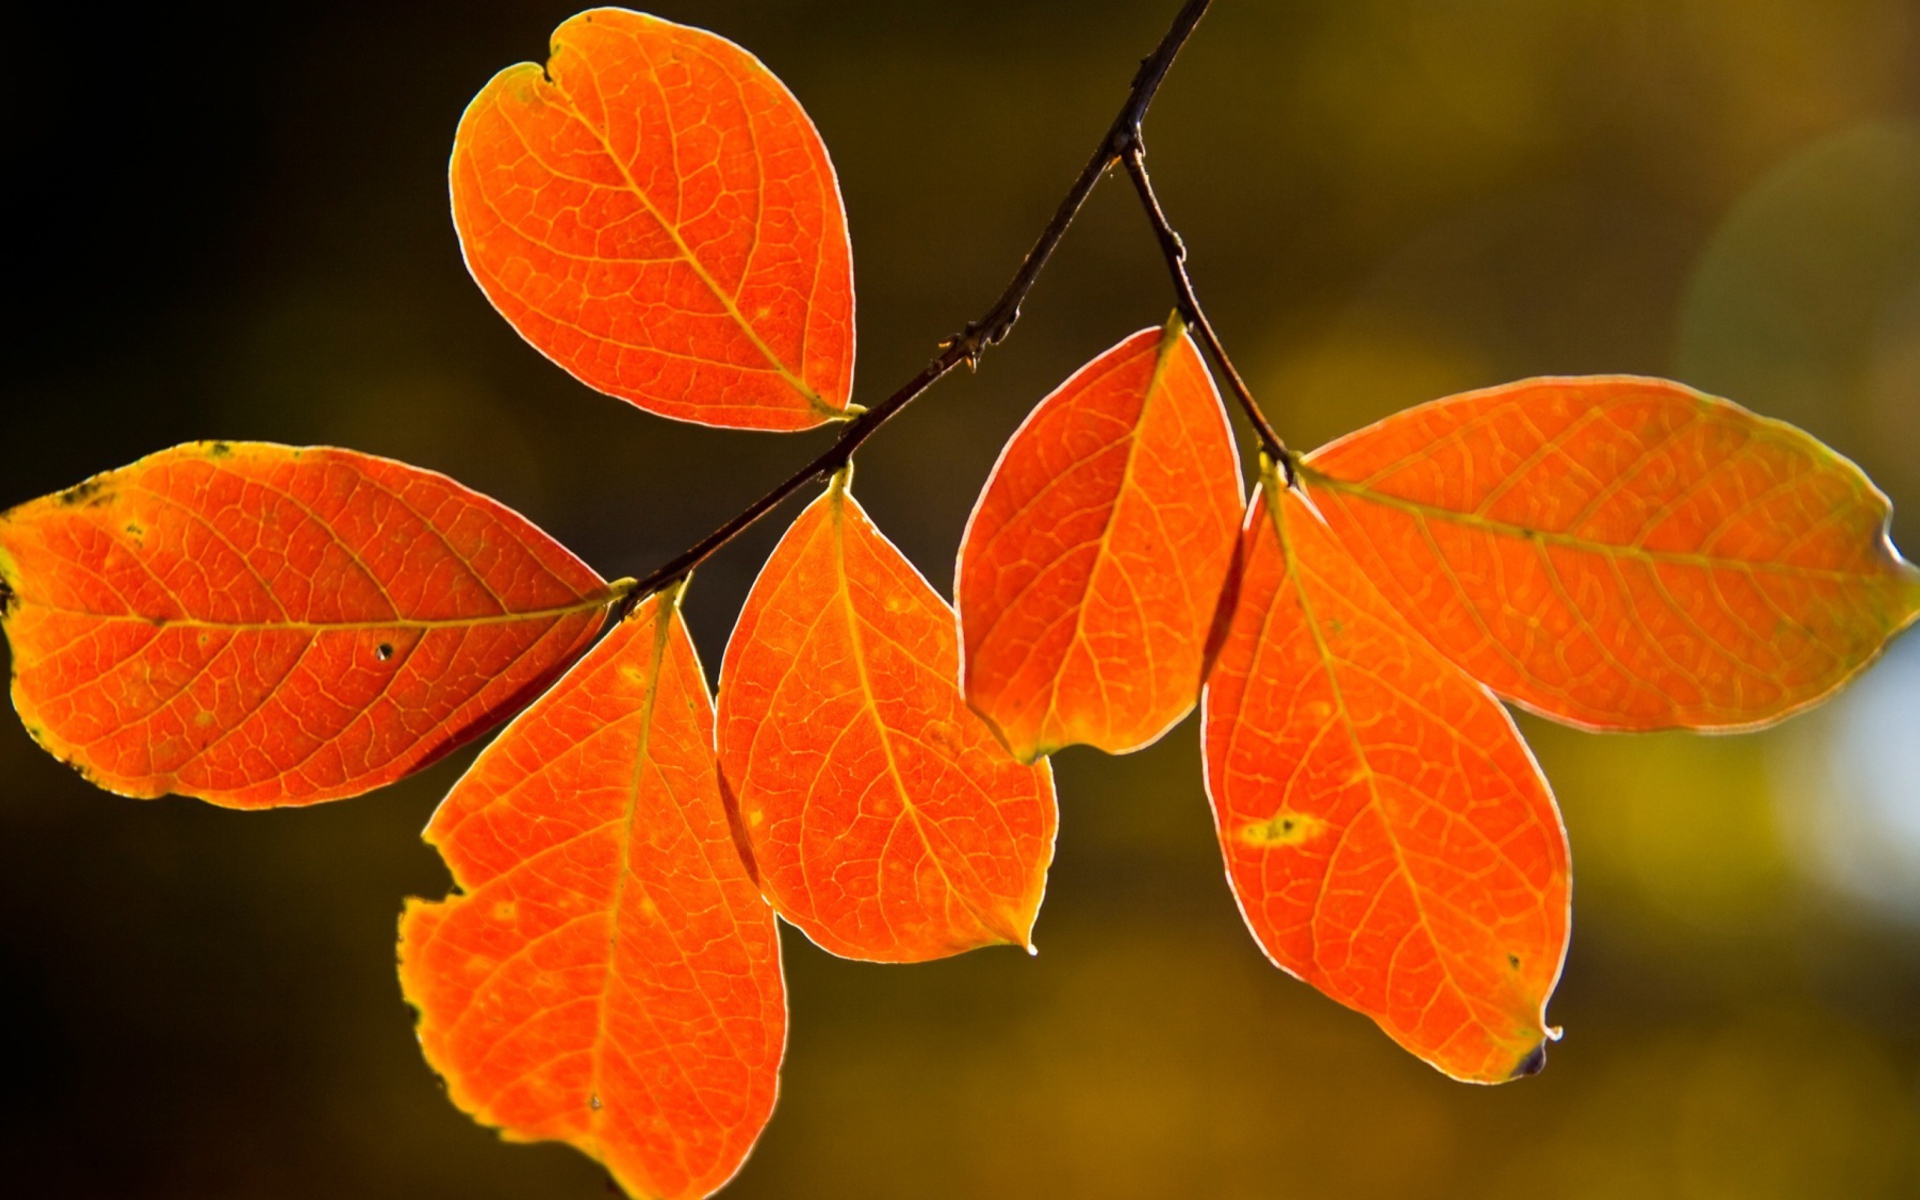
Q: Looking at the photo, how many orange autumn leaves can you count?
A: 7